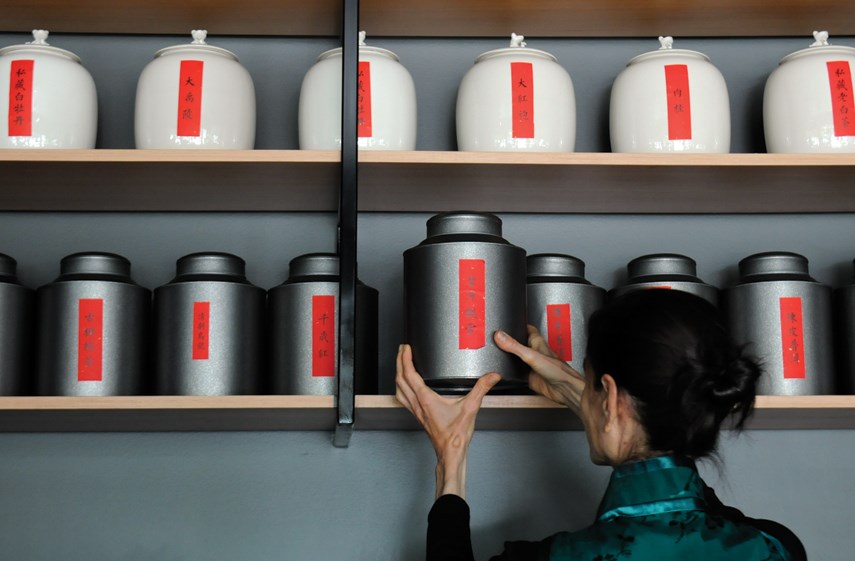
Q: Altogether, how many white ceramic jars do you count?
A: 6